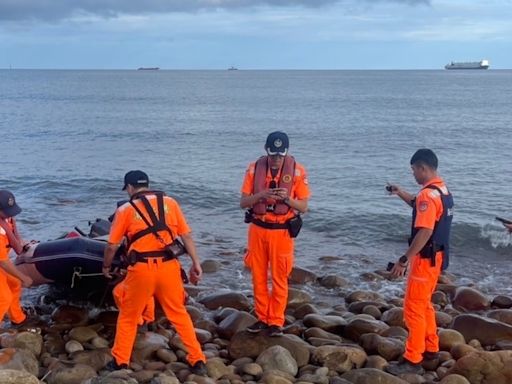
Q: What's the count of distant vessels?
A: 3